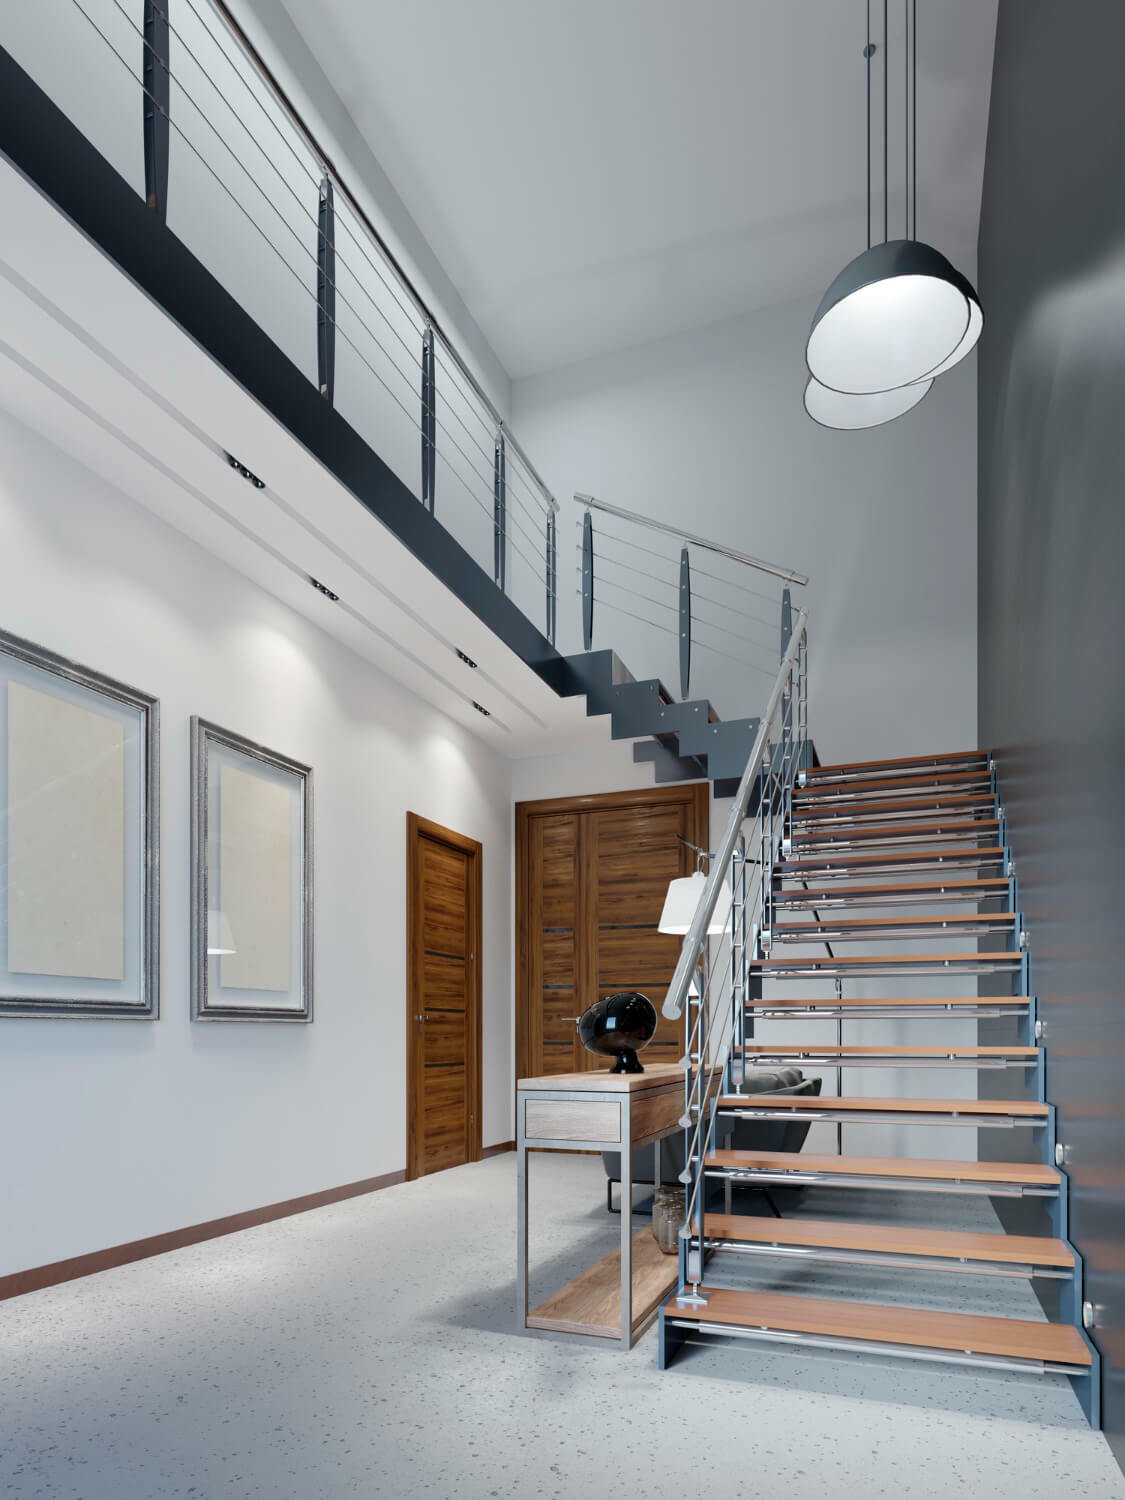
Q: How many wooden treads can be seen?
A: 14